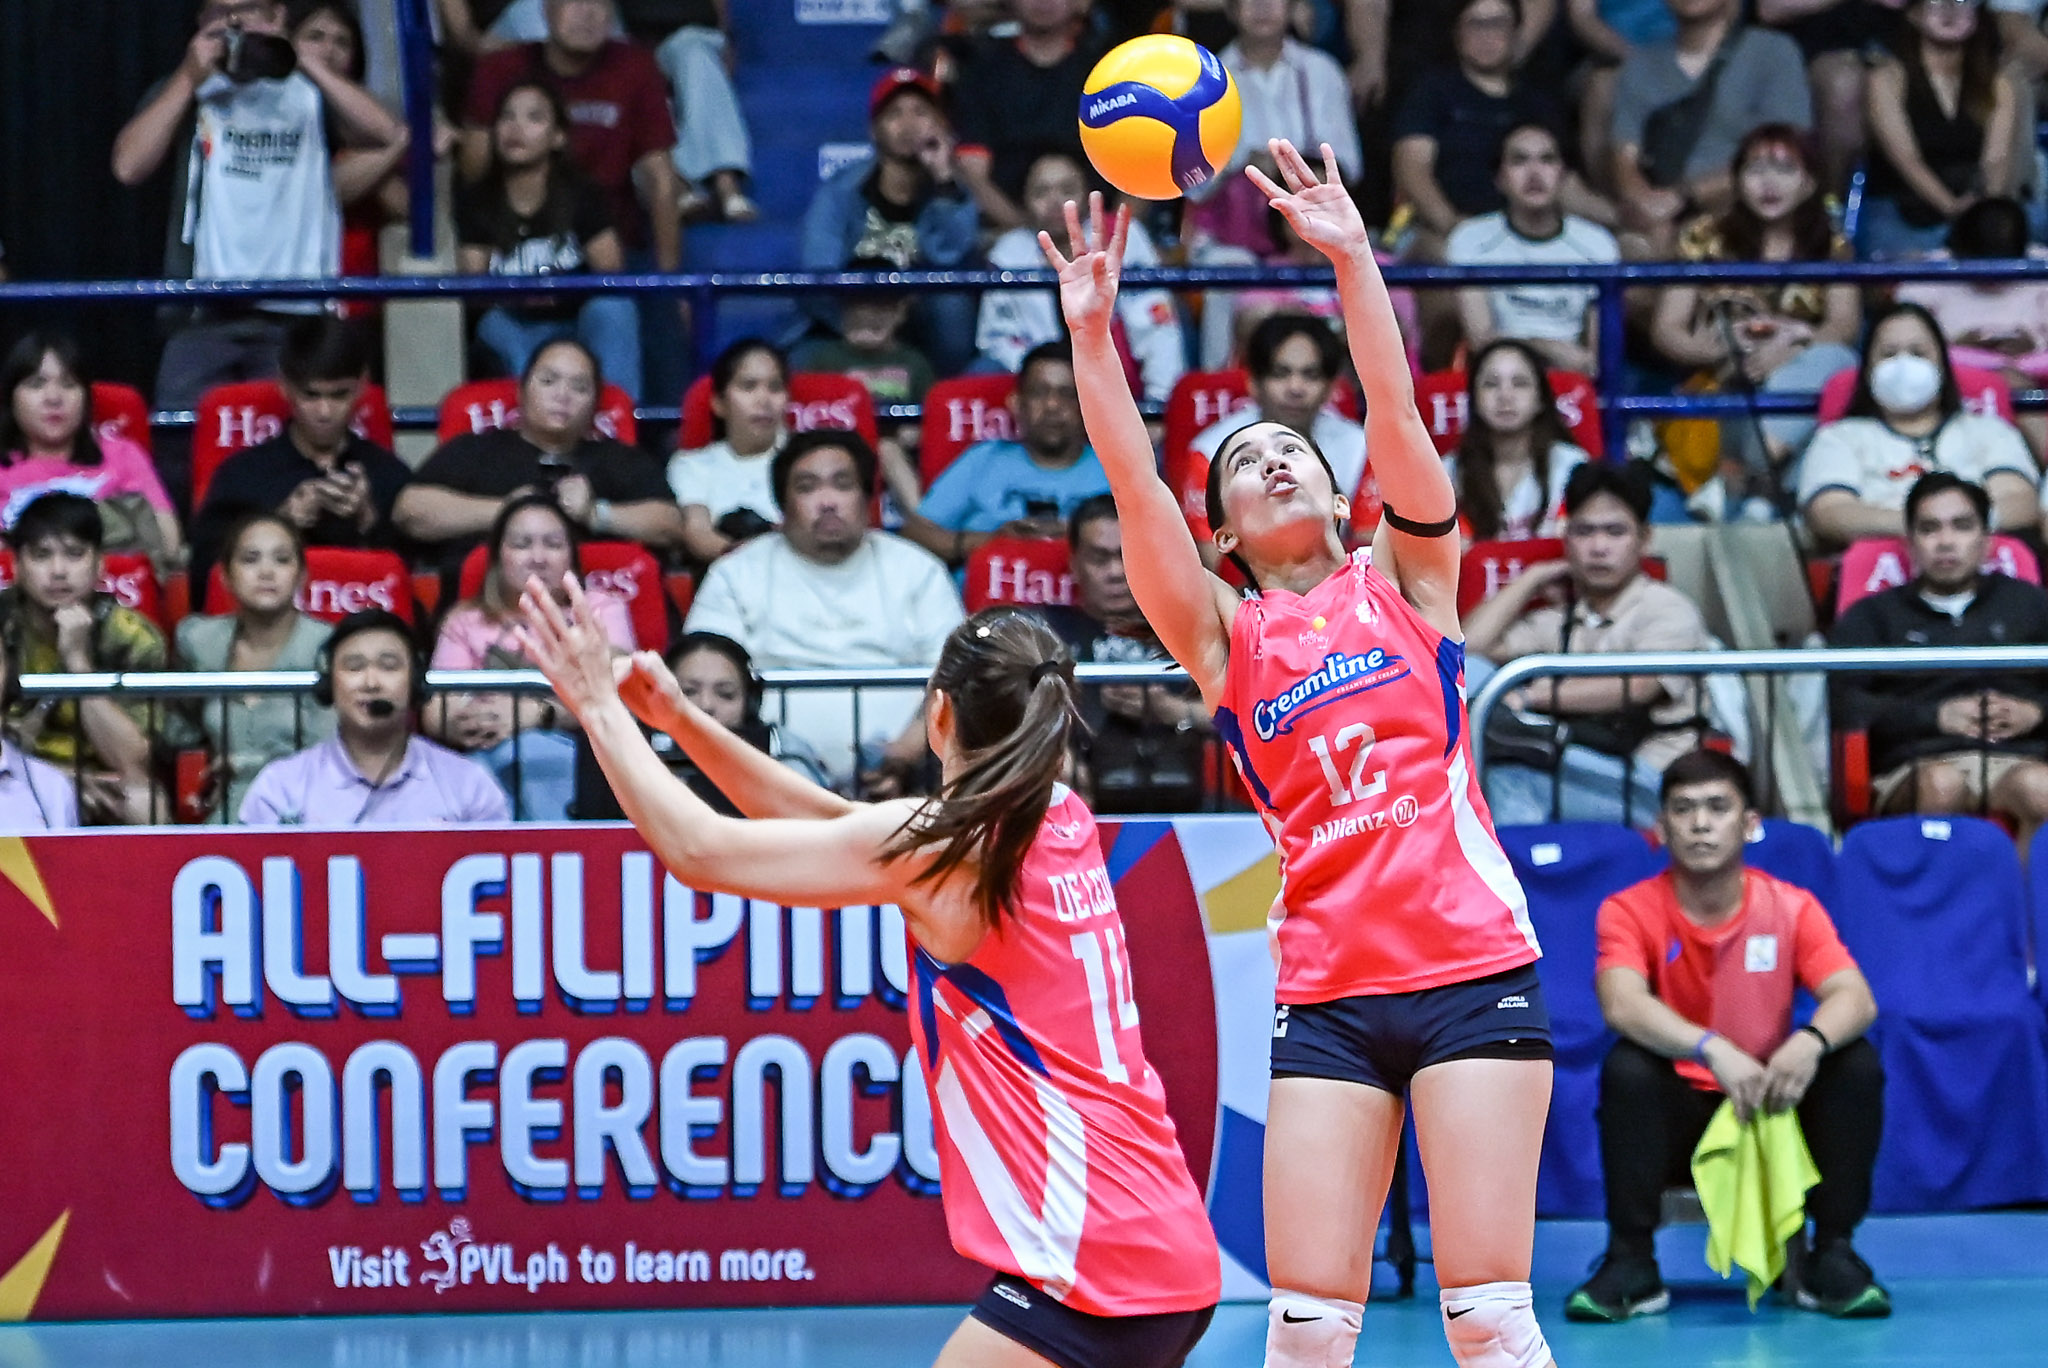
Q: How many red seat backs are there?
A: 12